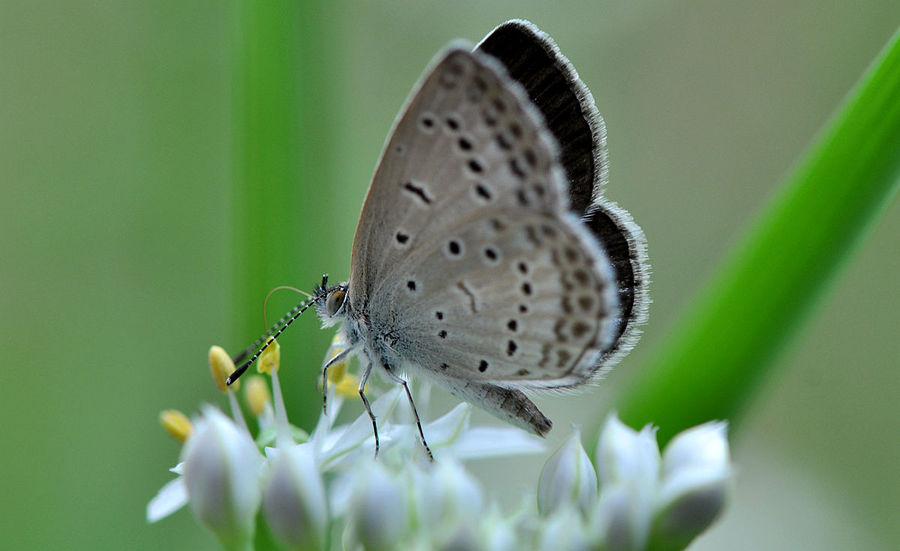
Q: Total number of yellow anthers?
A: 6